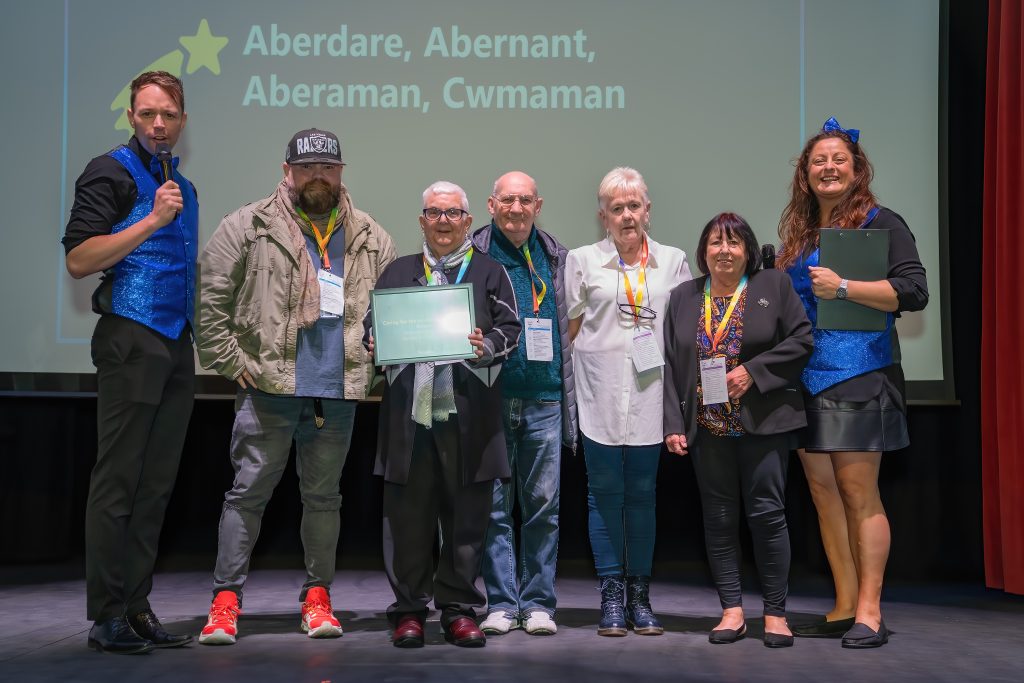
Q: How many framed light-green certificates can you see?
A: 1